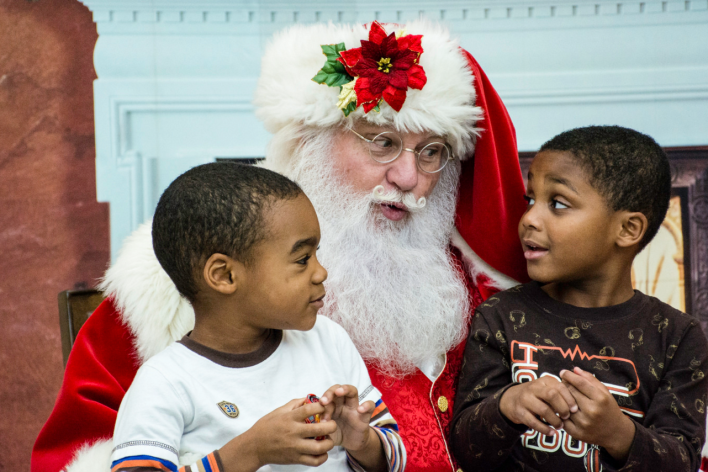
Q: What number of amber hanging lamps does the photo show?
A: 0